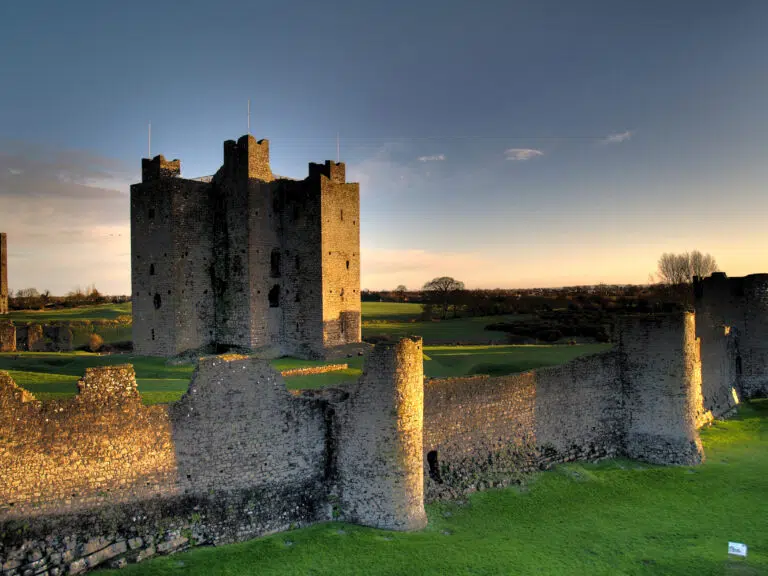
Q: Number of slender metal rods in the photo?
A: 3